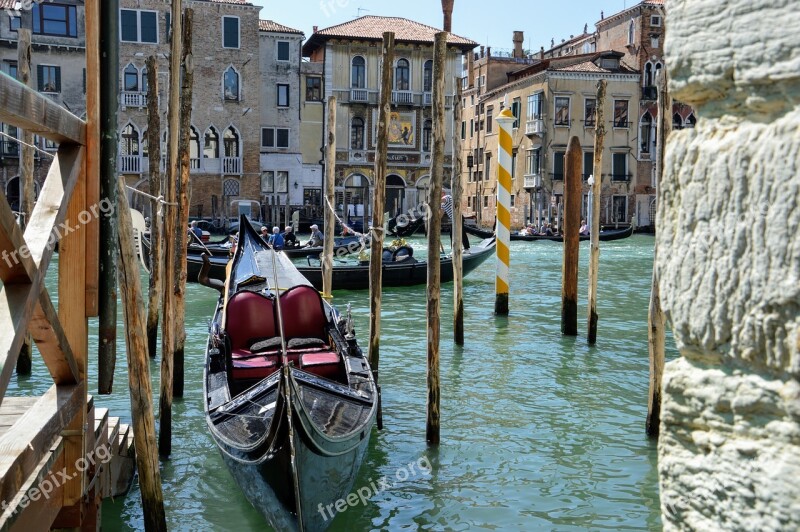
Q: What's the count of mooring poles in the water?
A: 13